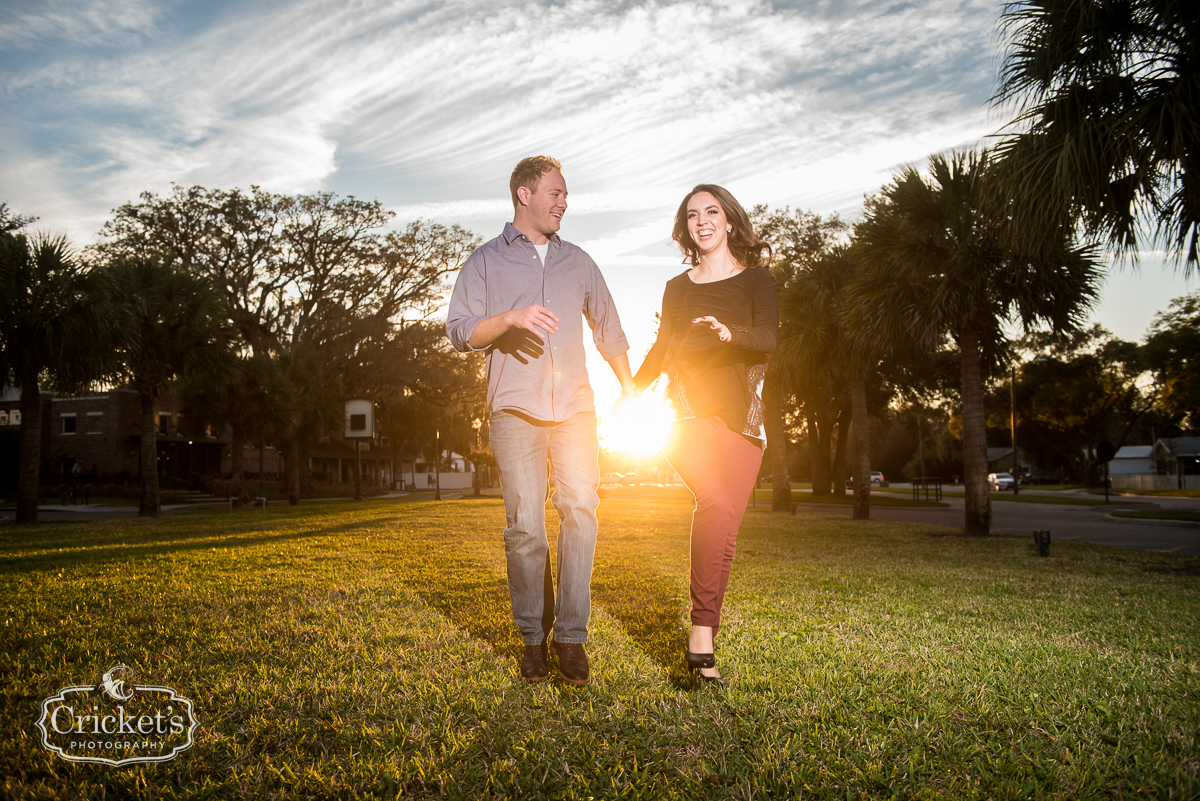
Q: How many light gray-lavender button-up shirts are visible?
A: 1